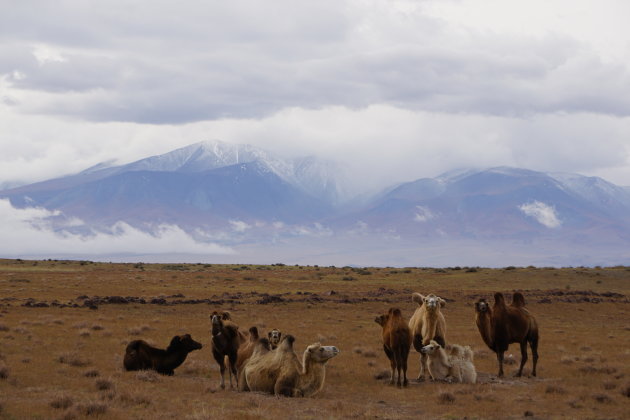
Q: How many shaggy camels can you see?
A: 8